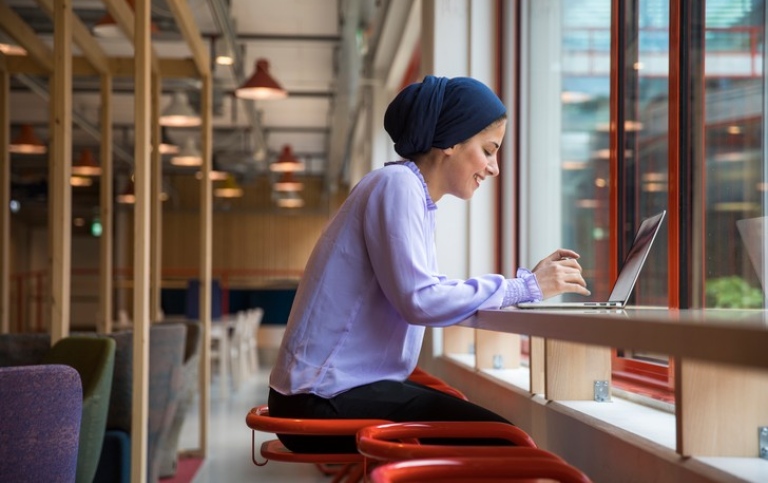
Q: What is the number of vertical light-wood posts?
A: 6